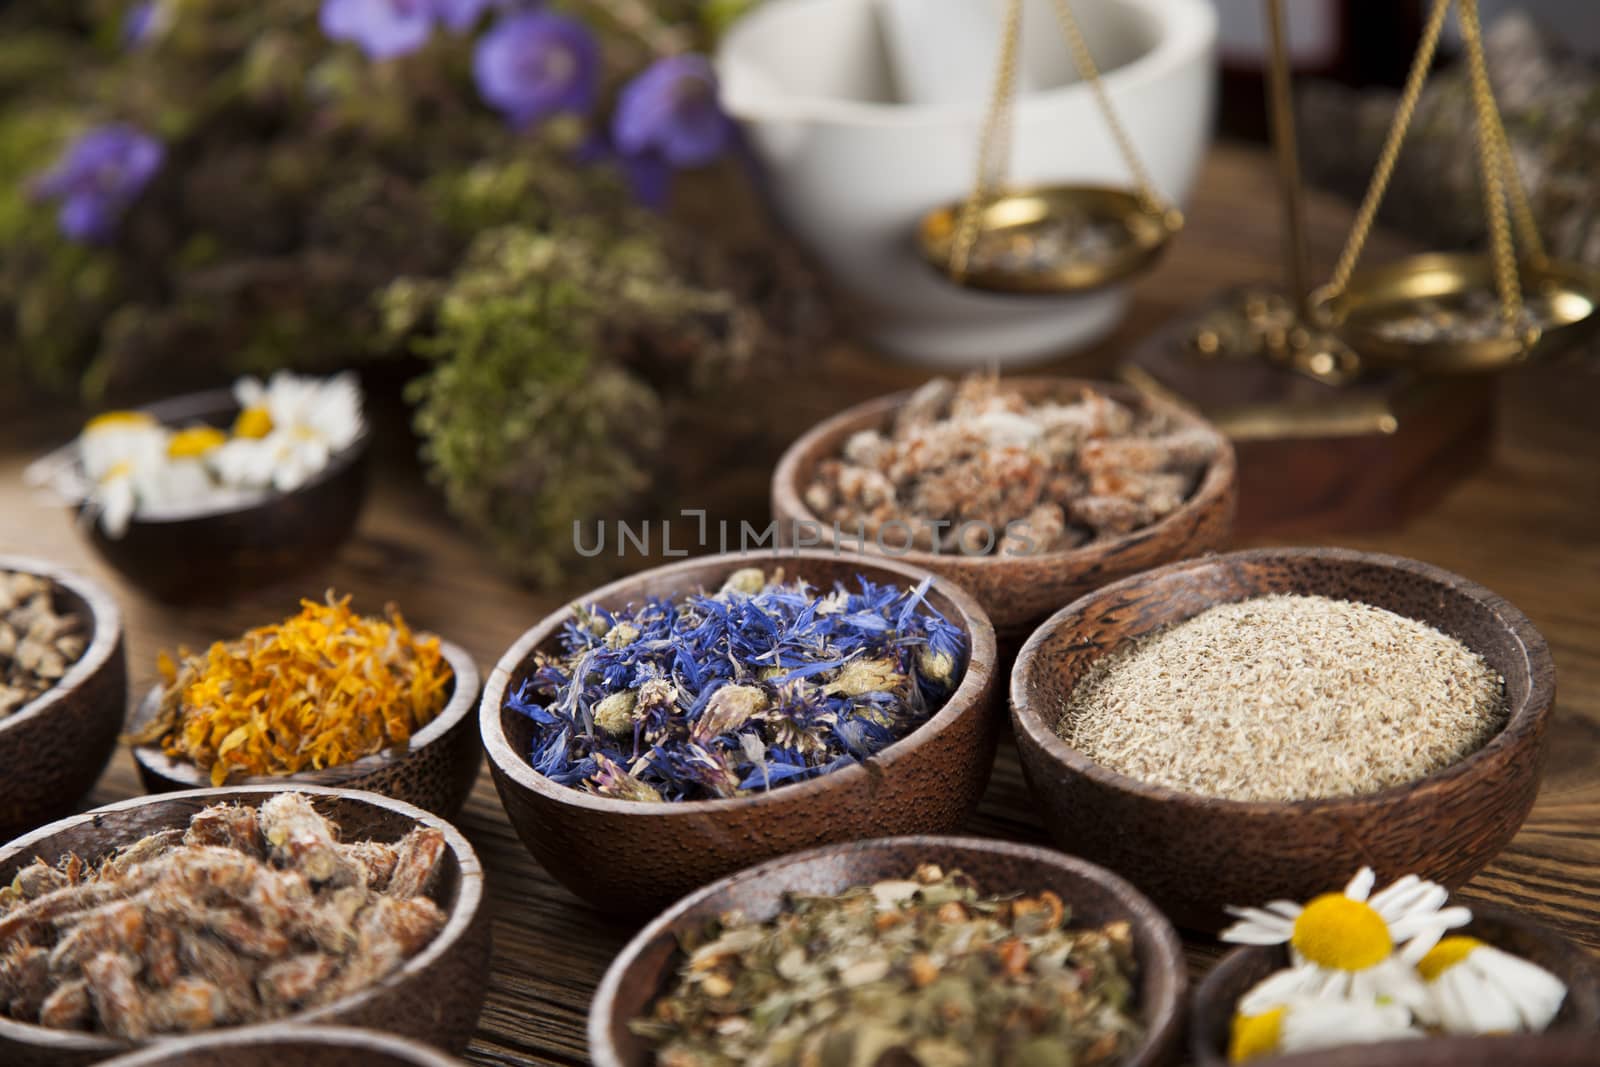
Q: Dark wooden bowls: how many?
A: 10